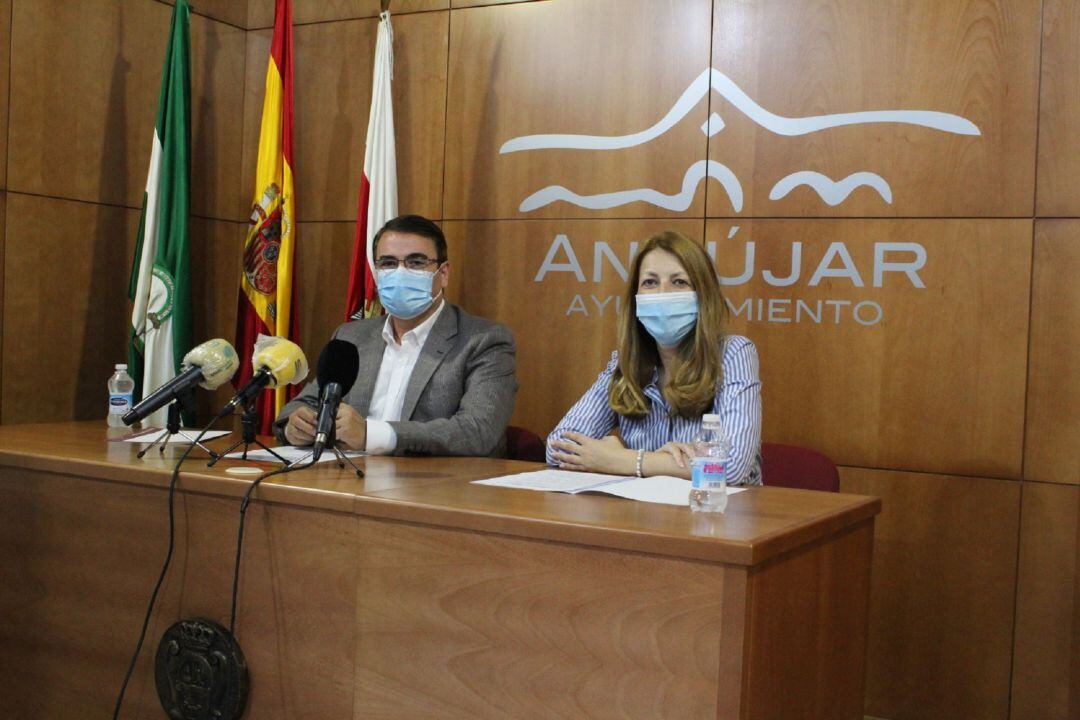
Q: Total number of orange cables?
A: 0